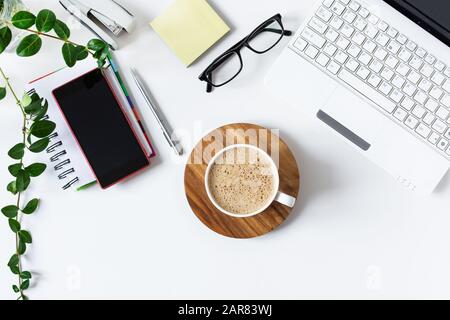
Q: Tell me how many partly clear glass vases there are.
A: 1